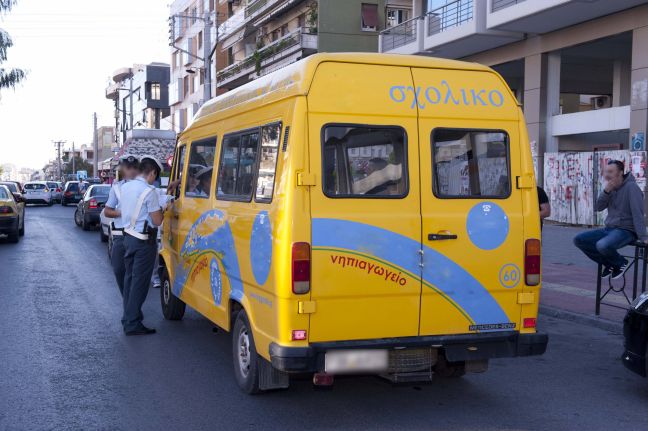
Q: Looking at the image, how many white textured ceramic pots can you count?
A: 0